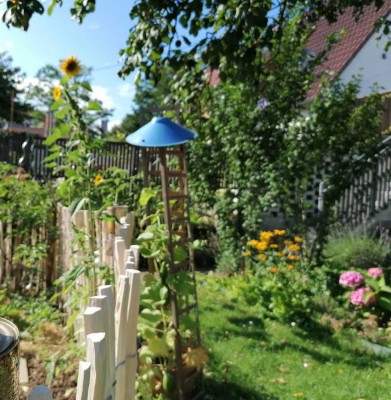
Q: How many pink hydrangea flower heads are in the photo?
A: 3